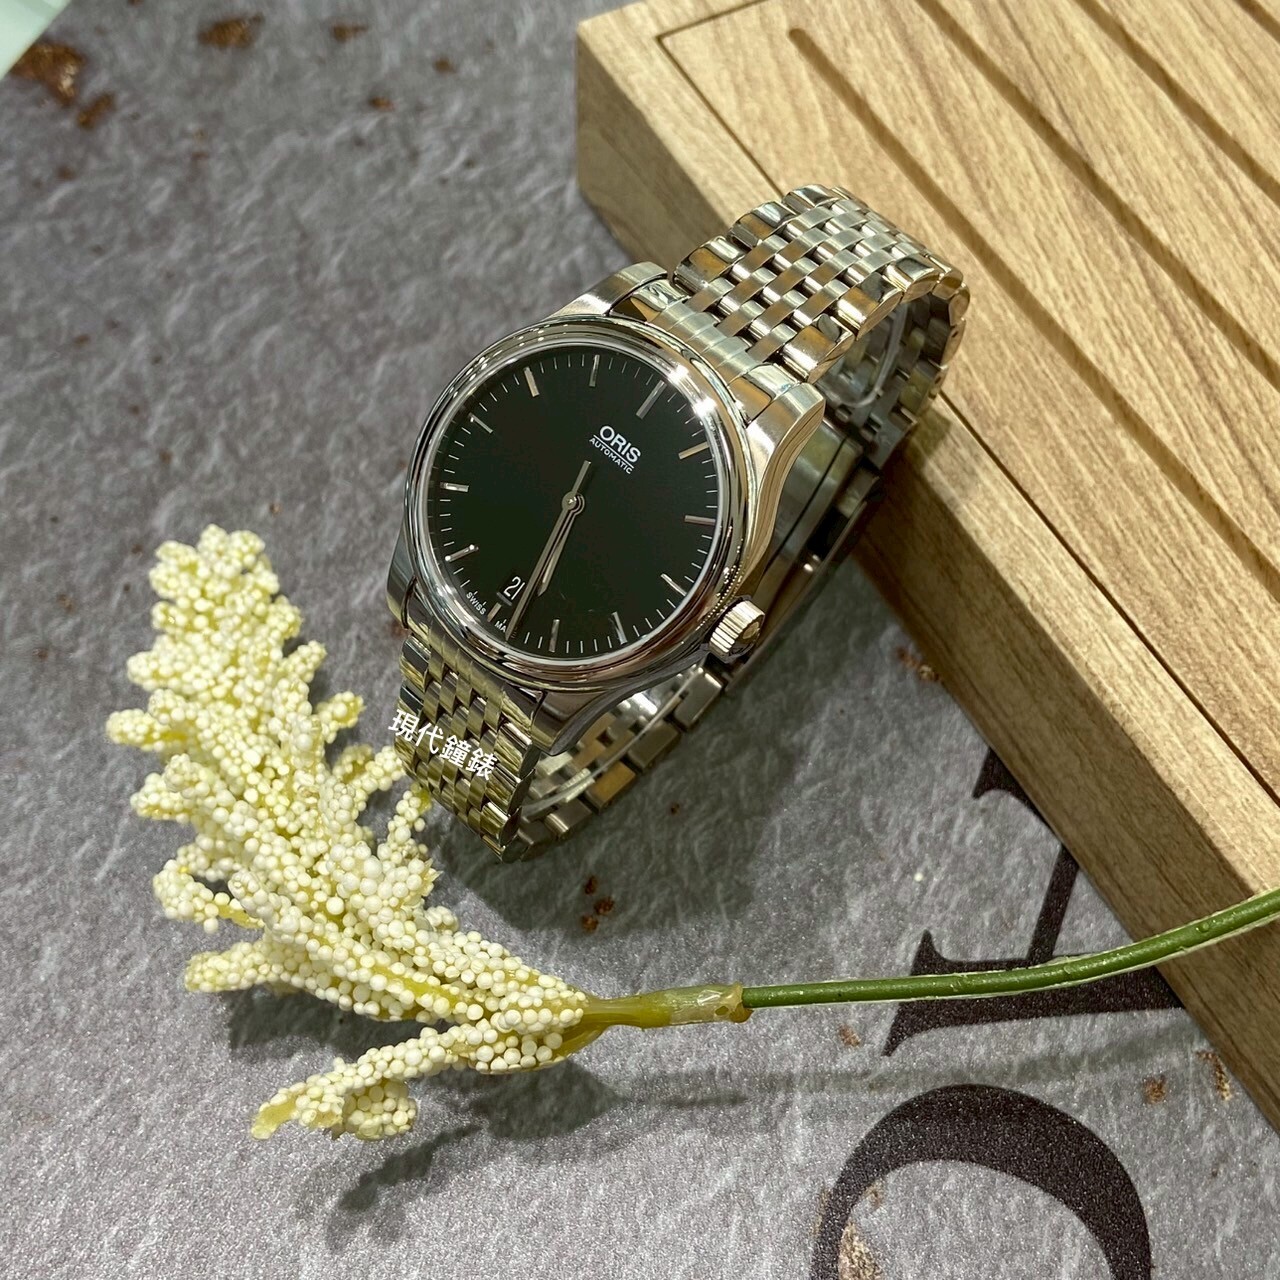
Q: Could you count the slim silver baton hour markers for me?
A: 12